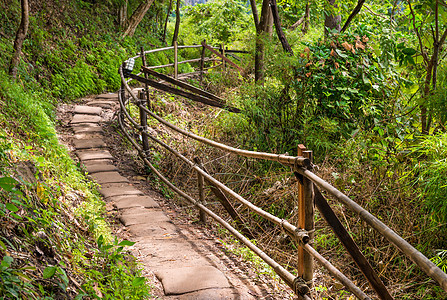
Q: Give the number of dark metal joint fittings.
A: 0